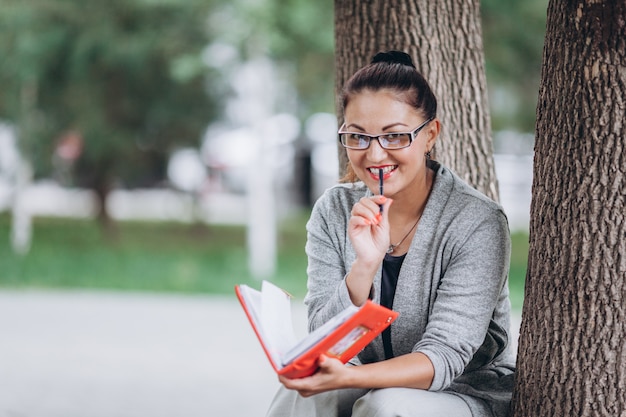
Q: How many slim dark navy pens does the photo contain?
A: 1